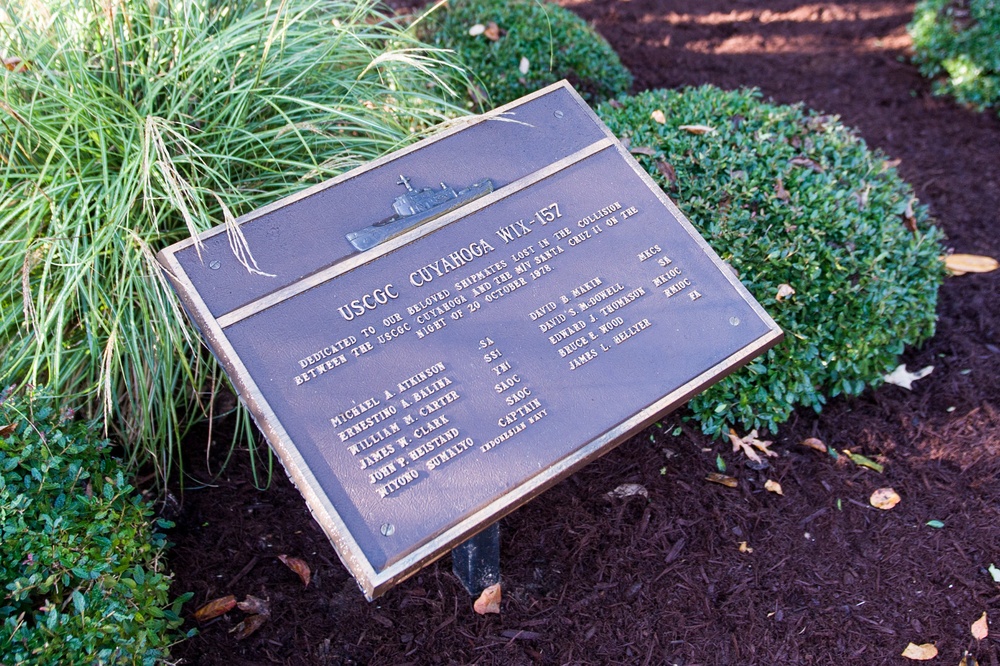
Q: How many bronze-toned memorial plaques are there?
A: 1